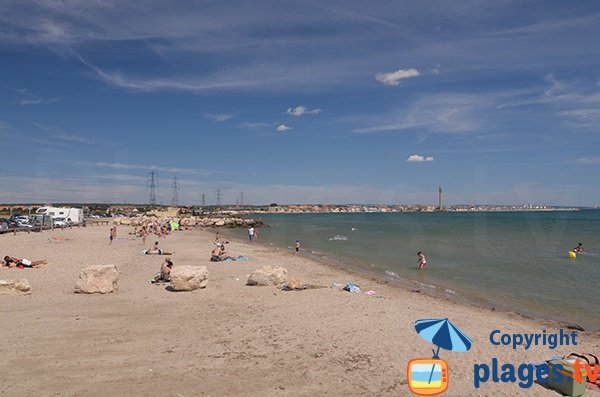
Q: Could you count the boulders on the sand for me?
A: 4